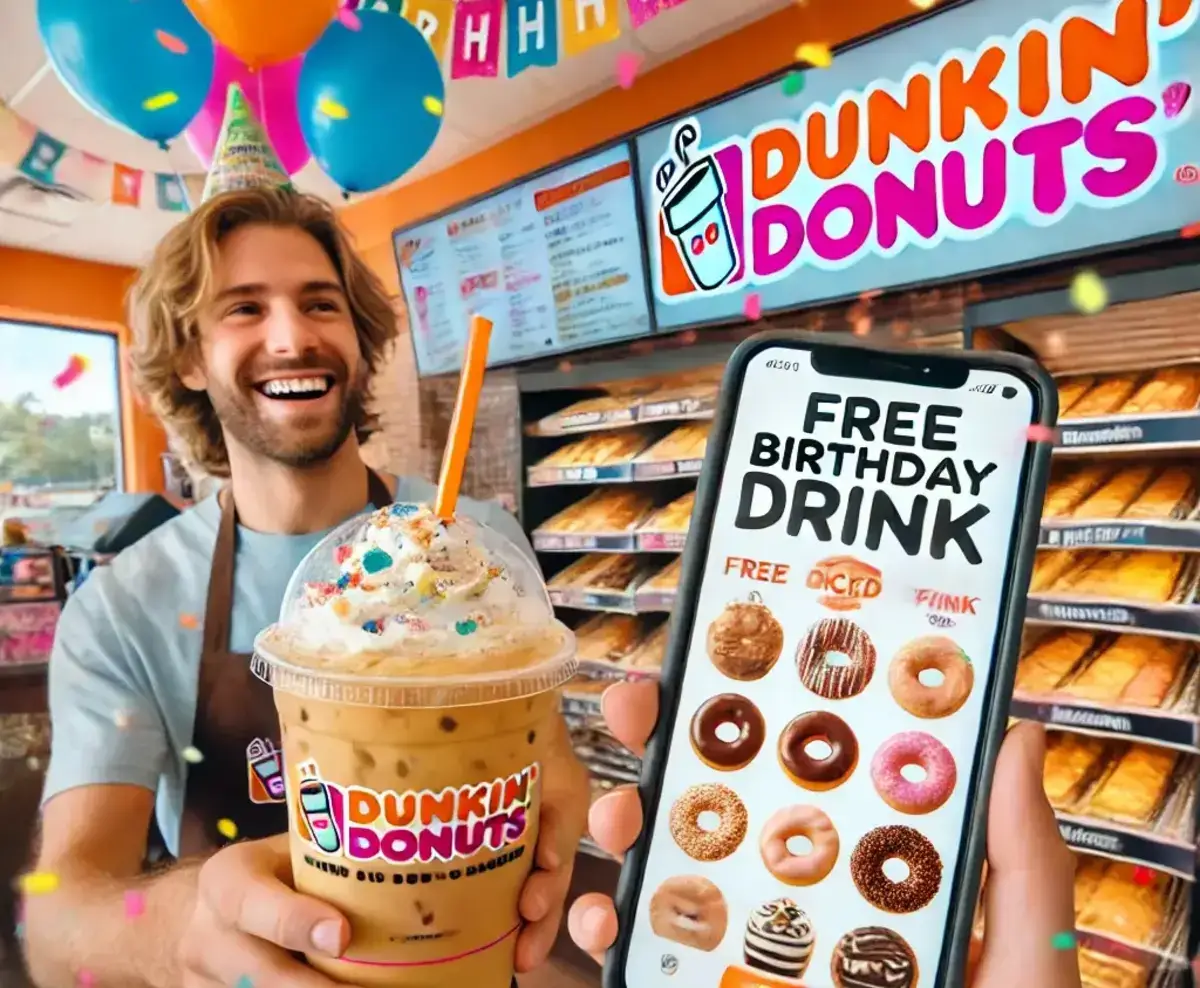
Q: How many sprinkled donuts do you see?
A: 3